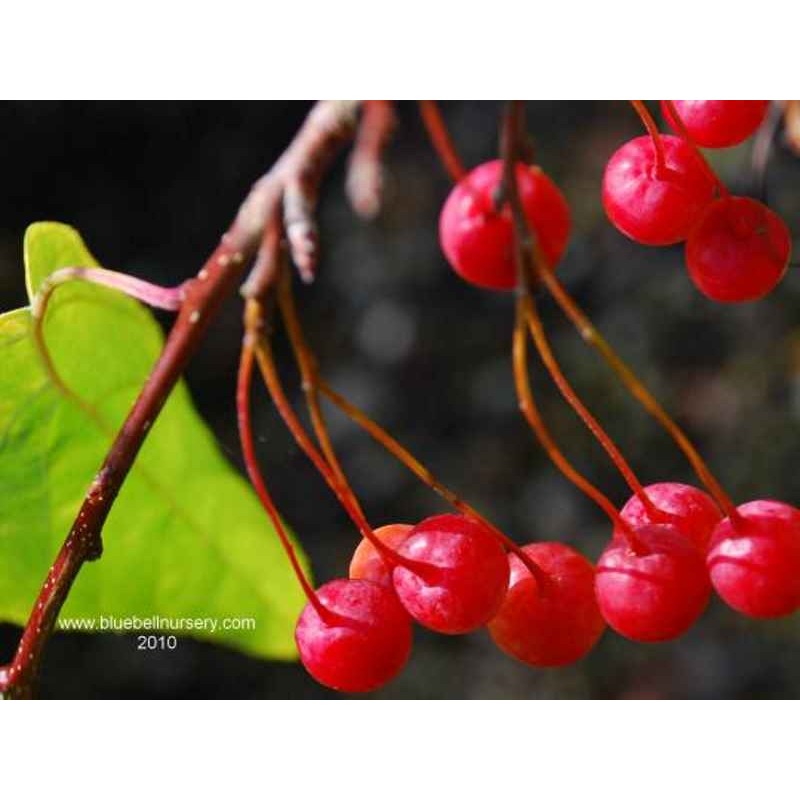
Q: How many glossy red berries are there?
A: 11